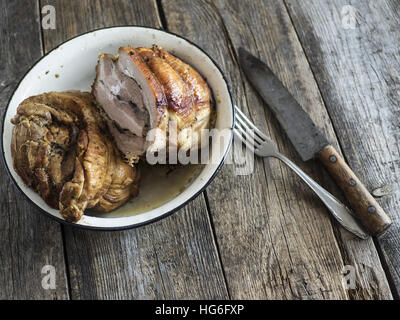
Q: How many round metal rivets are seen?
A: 3